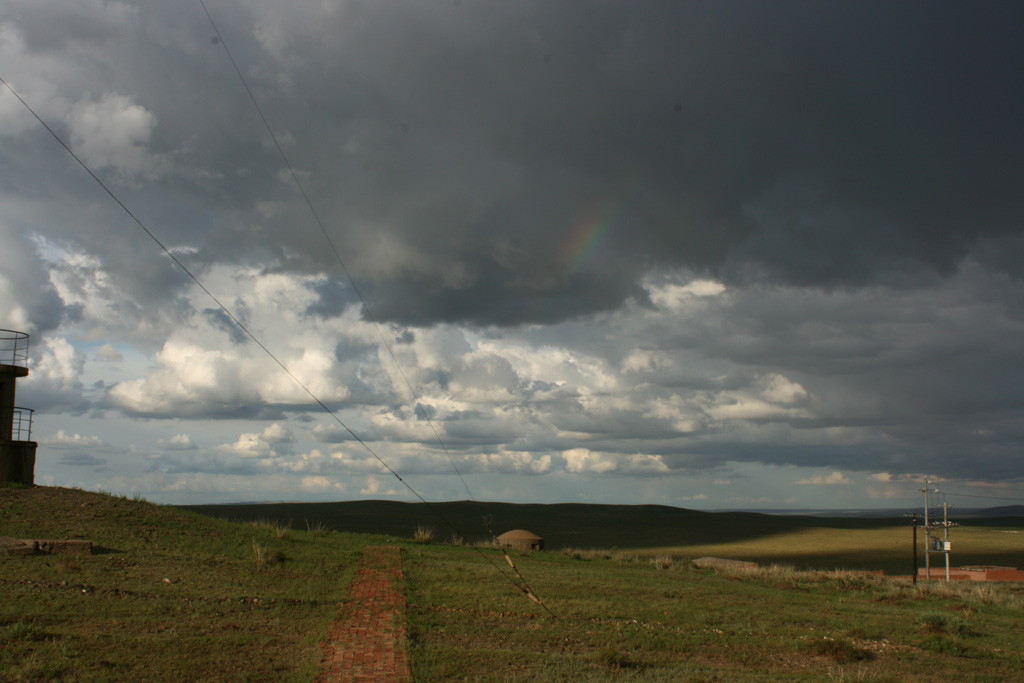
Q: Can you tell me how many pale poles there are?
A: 2